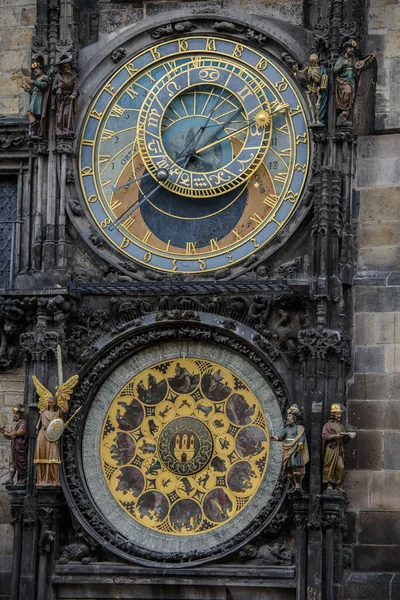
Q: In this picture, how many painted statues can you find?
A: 8